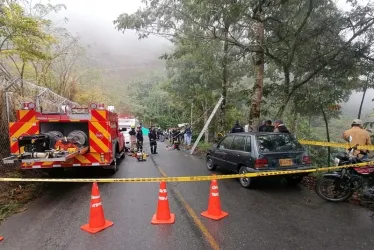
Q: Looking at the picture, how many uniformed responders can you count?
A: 3